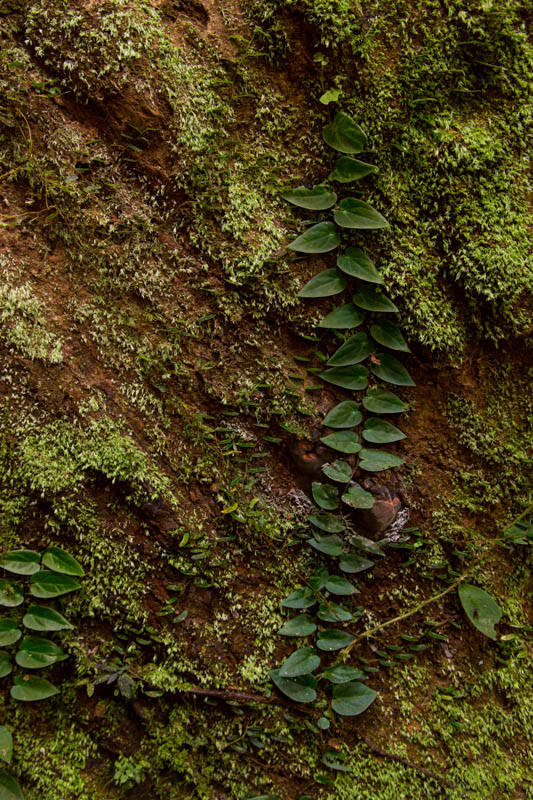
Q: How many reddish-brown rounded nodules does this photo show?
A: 2